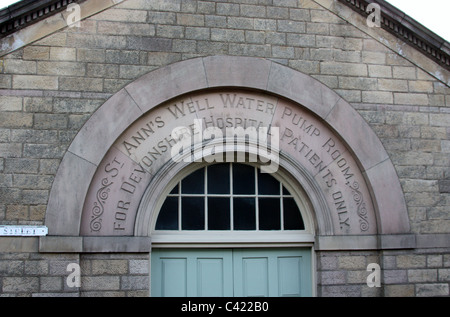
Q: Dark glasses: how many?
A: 12